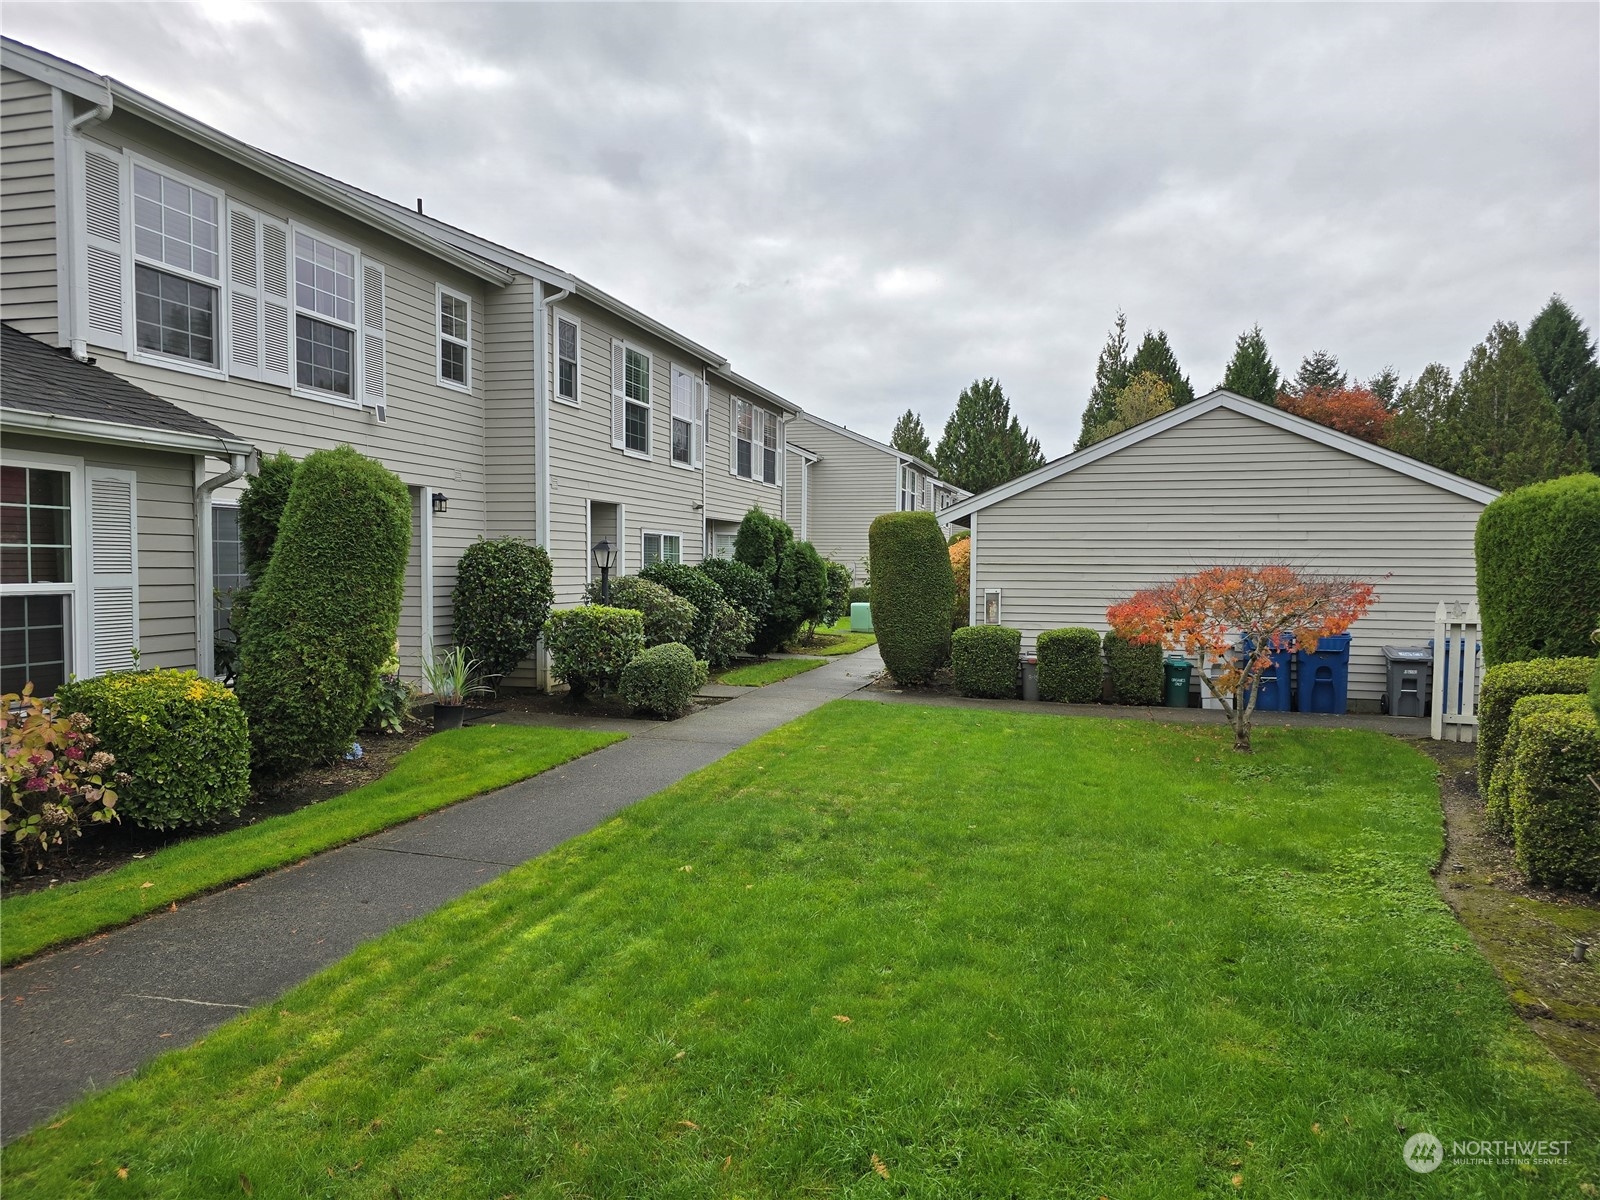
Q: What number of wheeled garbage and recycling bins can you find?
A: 7